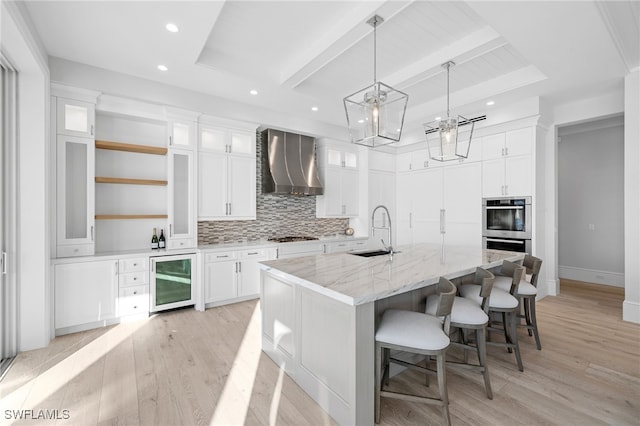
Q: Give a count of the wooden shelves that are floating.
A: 3